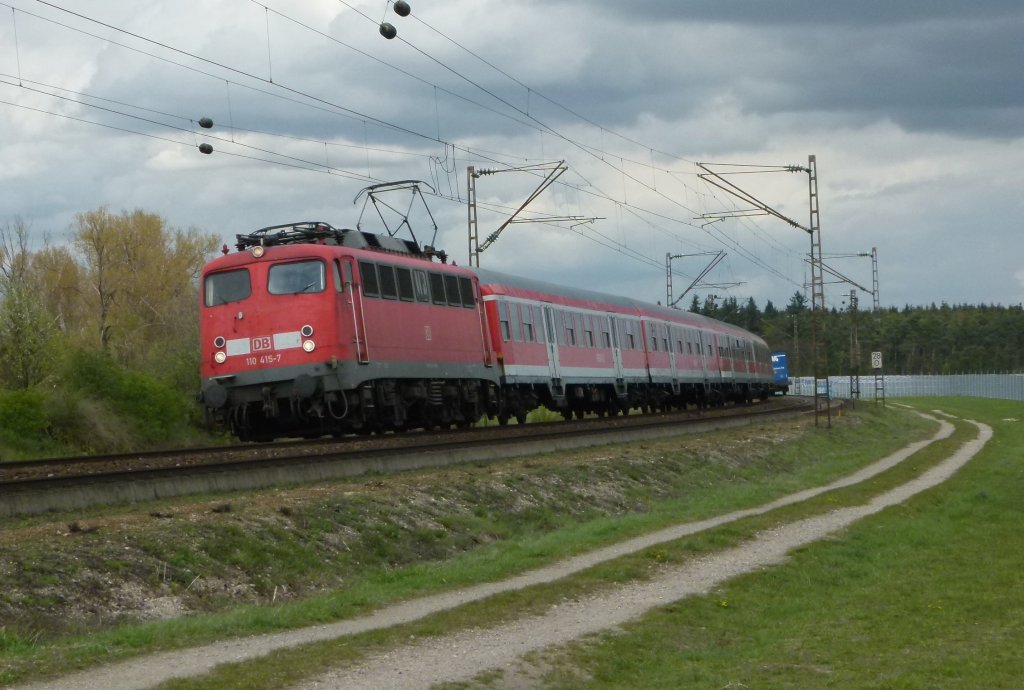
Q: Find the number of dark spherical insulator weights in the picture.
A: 4